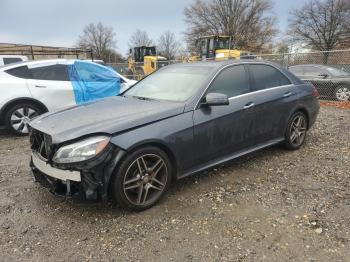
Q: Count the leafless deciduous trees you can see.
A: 5